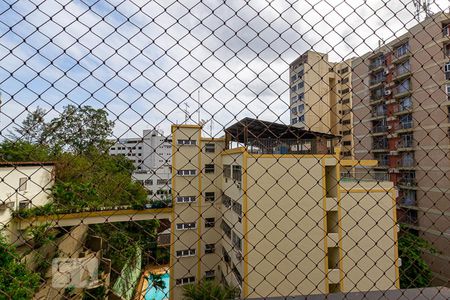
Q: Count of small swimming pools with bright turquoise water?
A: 1